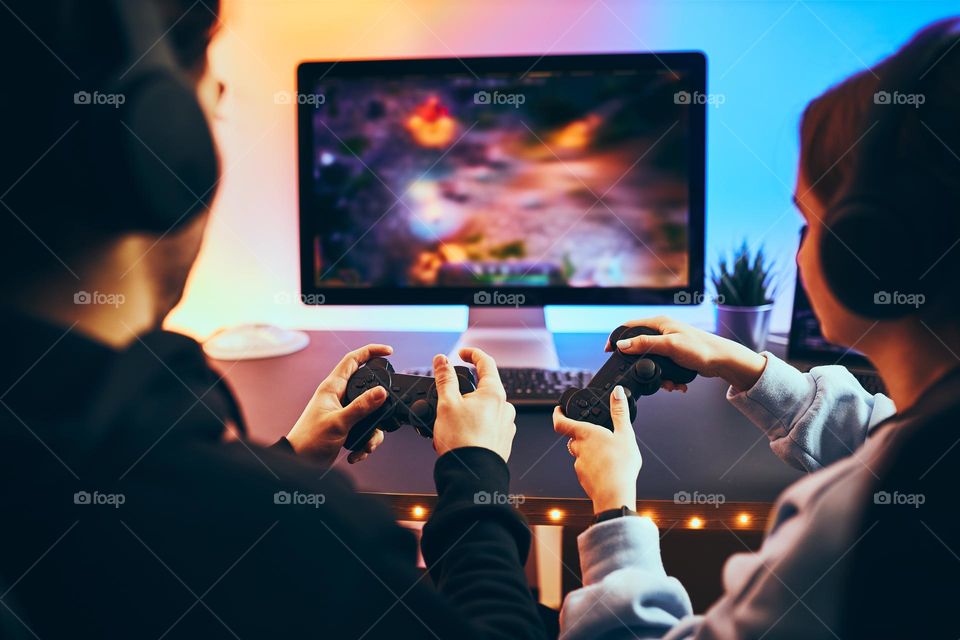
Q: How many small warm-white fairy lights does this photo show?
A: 5